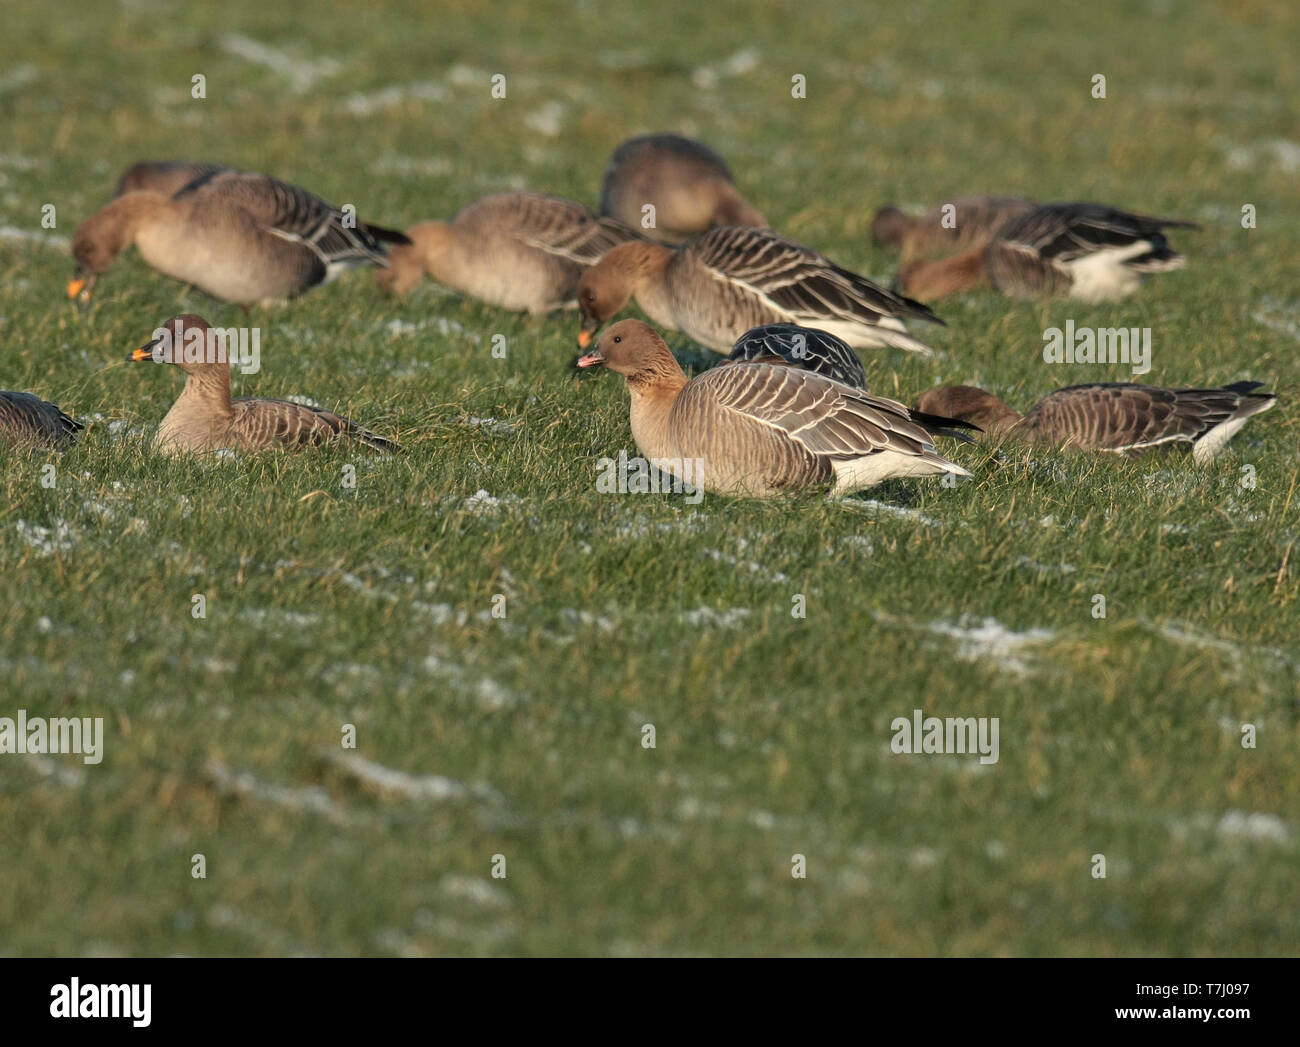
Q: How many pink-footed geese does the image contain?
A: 1